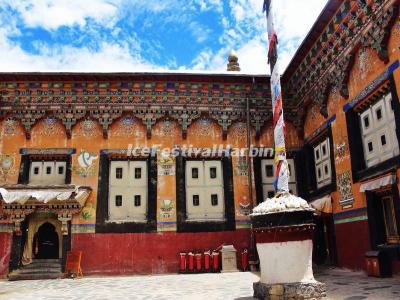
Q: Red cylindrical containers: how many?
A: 6